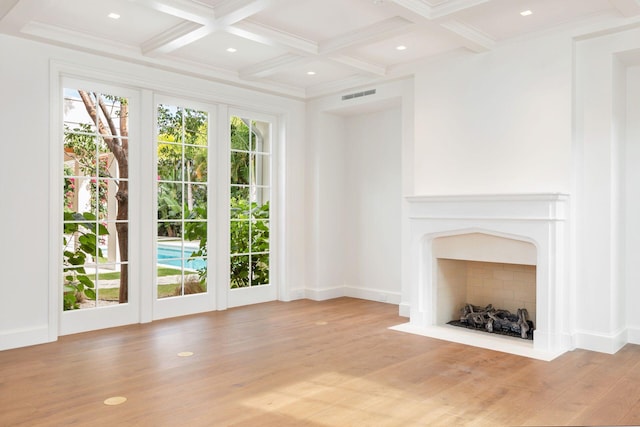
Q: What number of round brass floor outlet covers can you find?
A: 3